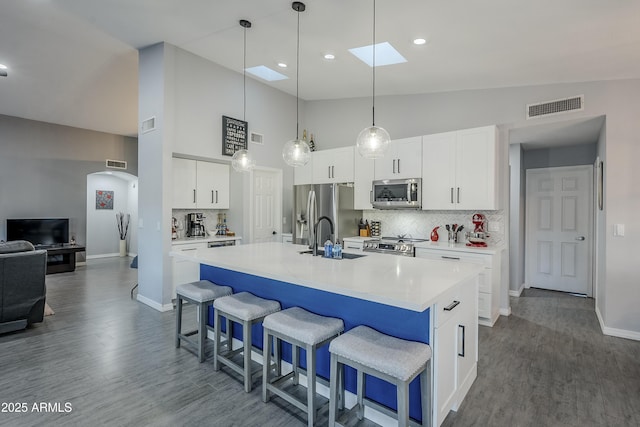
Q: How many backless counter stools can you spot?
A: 4